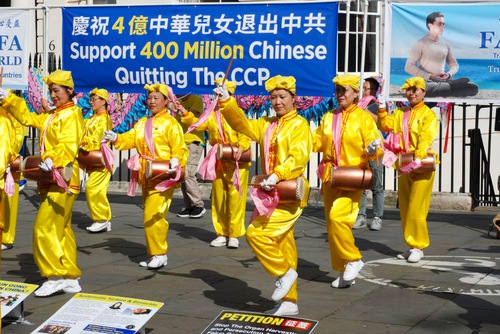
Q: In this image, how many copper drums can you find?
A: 8